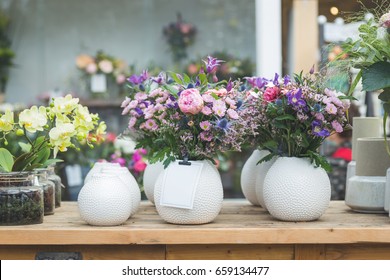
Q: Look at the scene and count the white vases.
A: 8